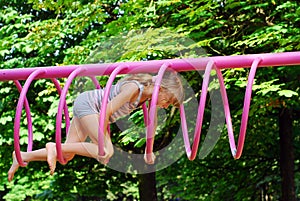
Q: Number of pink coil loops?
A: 6